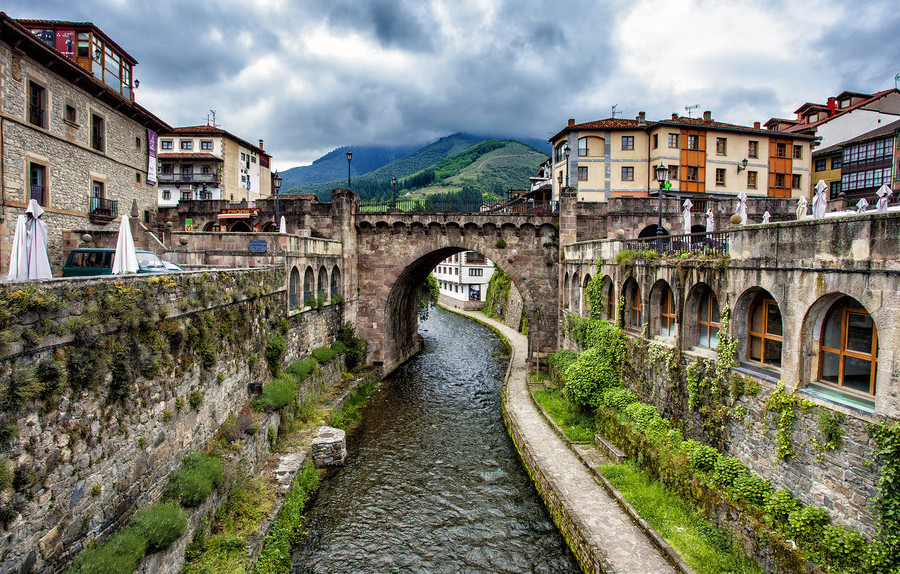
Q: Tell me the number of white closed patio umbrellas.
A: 12